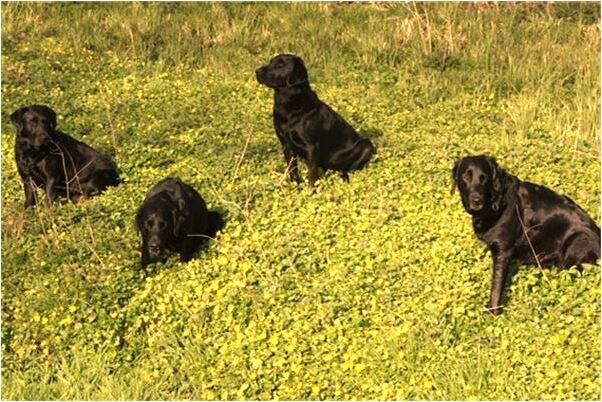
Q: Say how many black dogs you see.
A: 4